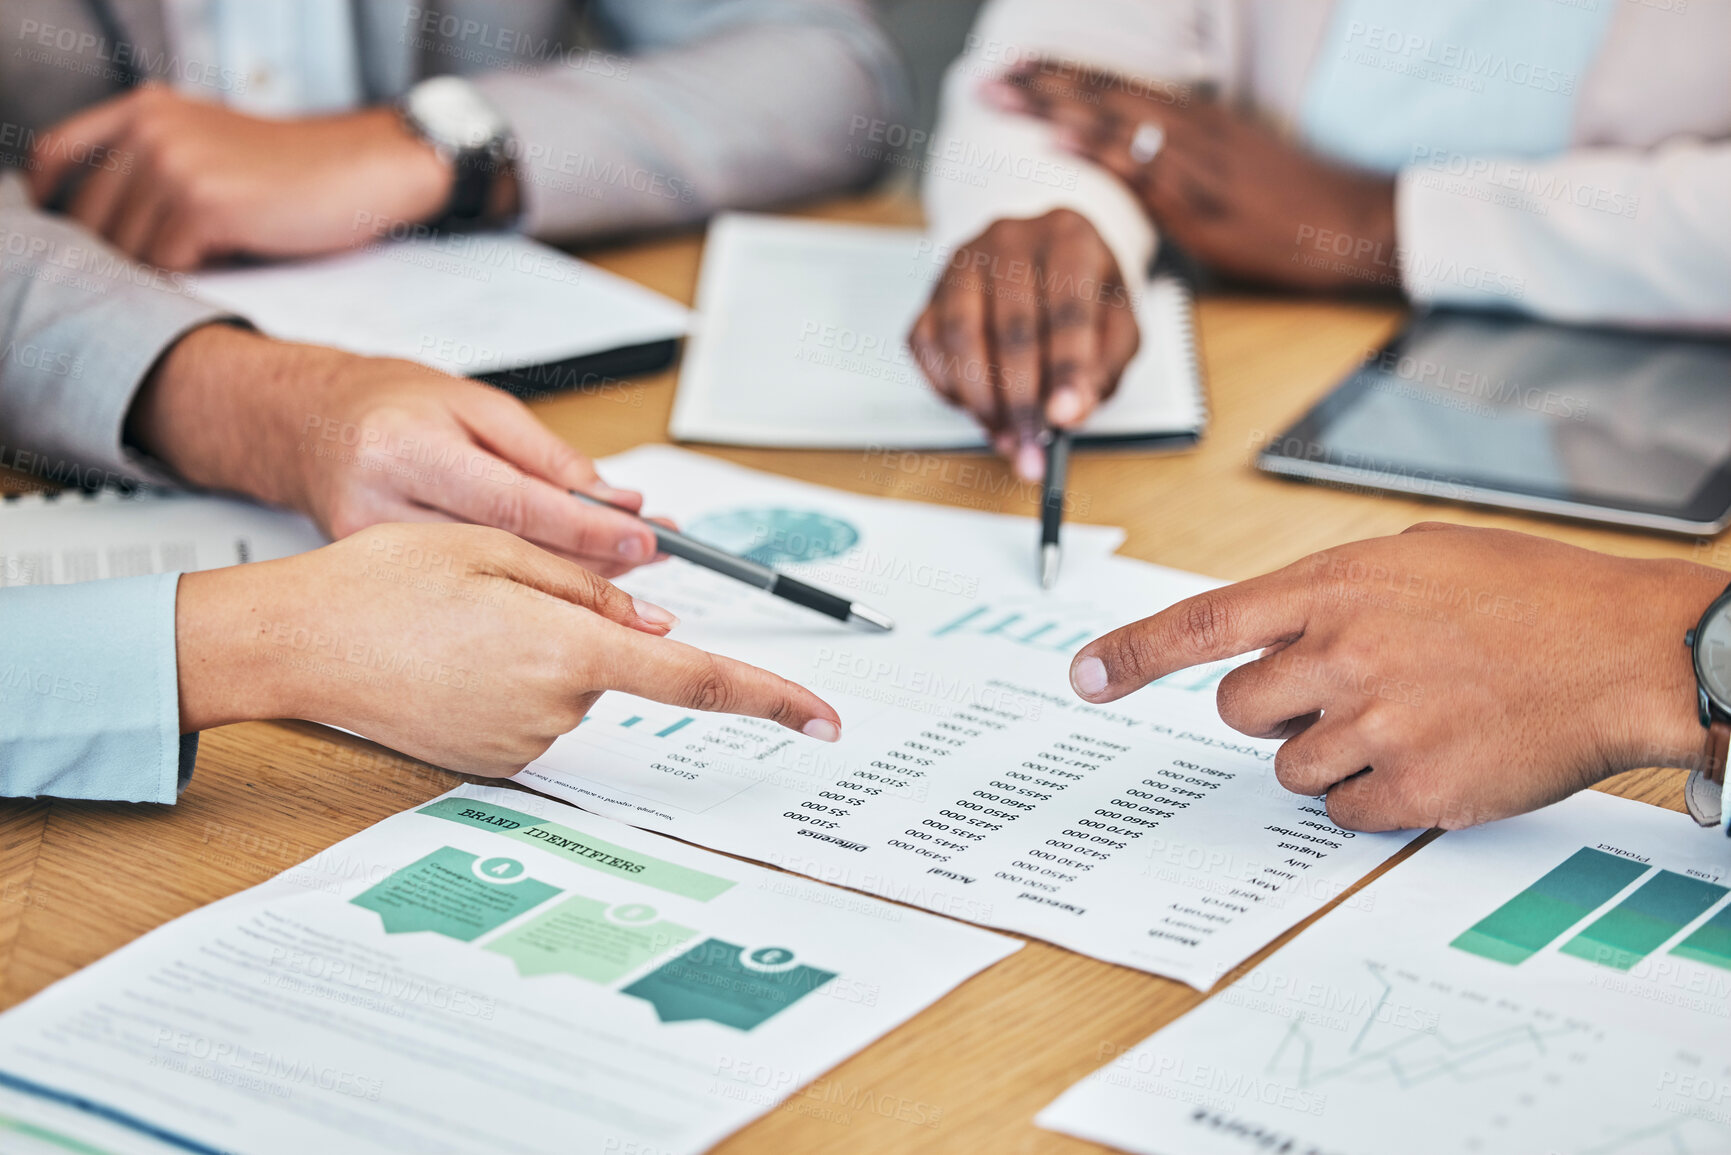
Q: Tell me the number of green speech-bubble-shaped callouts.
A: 3